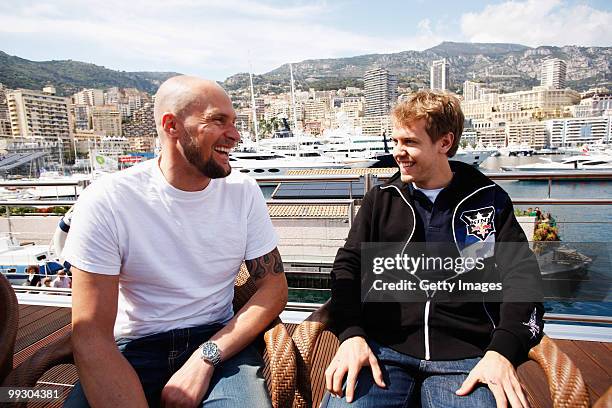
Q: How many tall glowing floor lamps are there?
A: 0